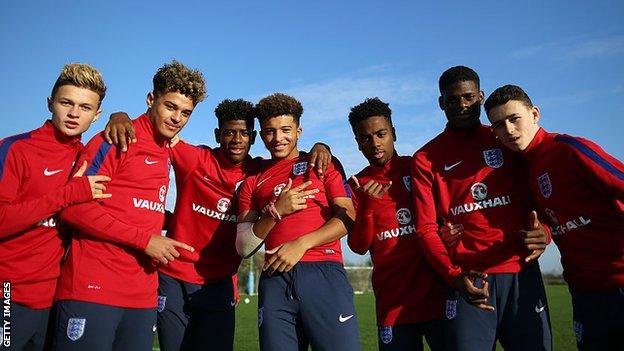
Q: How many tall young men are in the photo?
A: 7